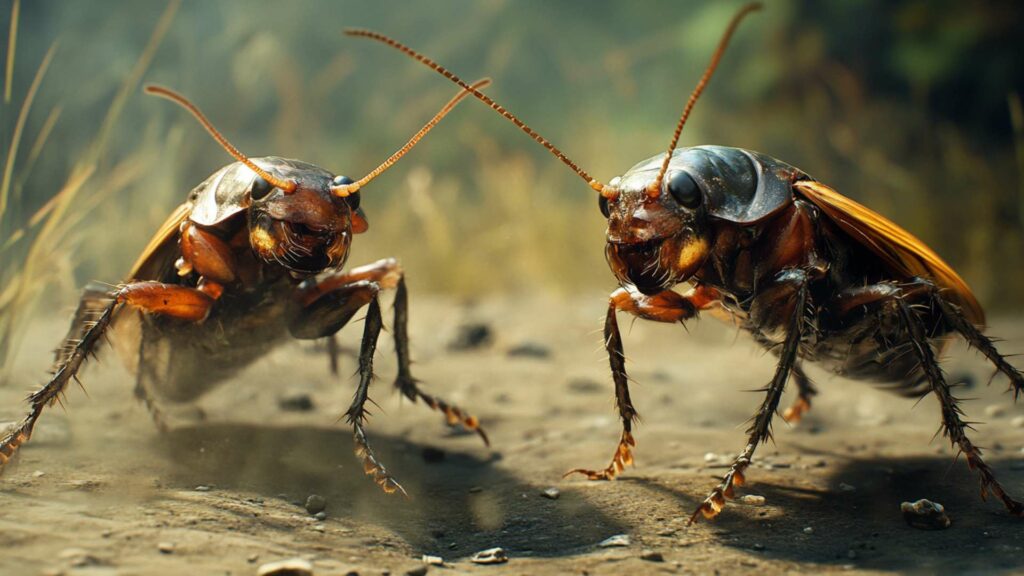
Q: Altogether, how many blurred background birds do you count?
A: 0